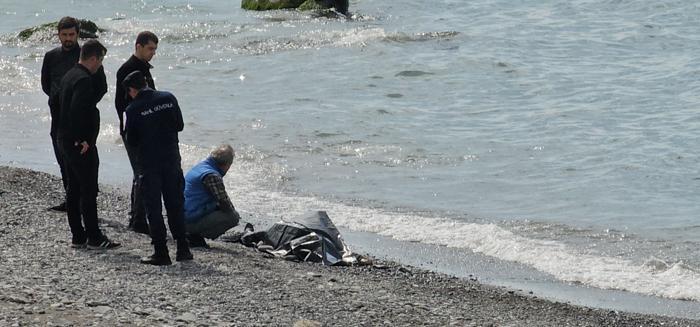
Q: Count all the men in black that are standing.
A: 4